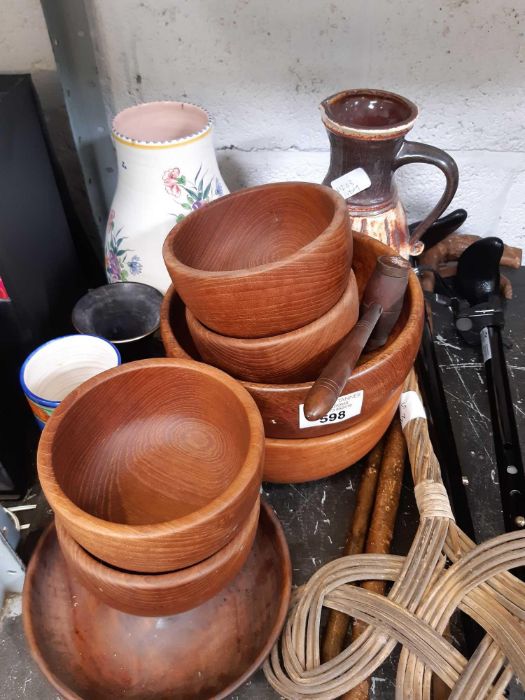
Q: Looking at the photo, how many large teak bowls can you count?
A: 2